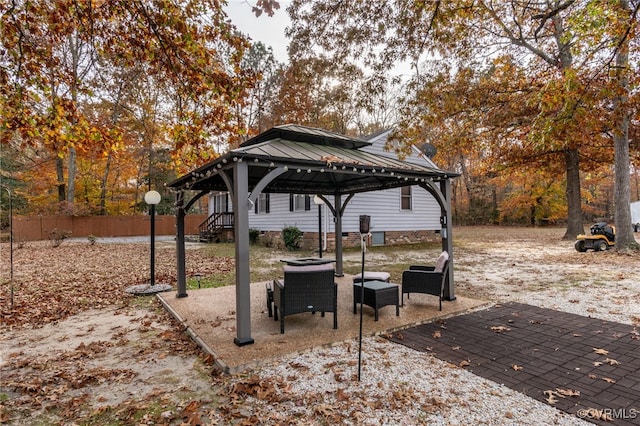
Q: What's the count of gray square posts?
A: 4